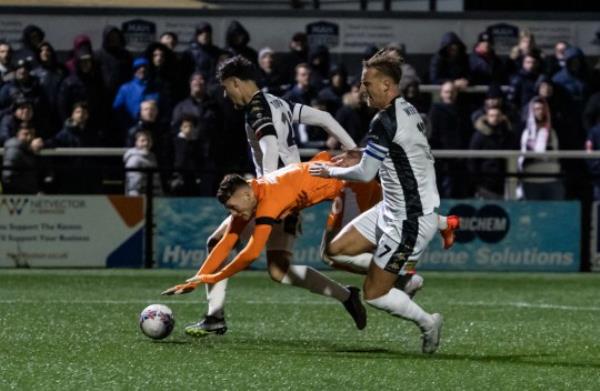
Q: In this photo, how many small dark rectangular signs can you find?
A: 3